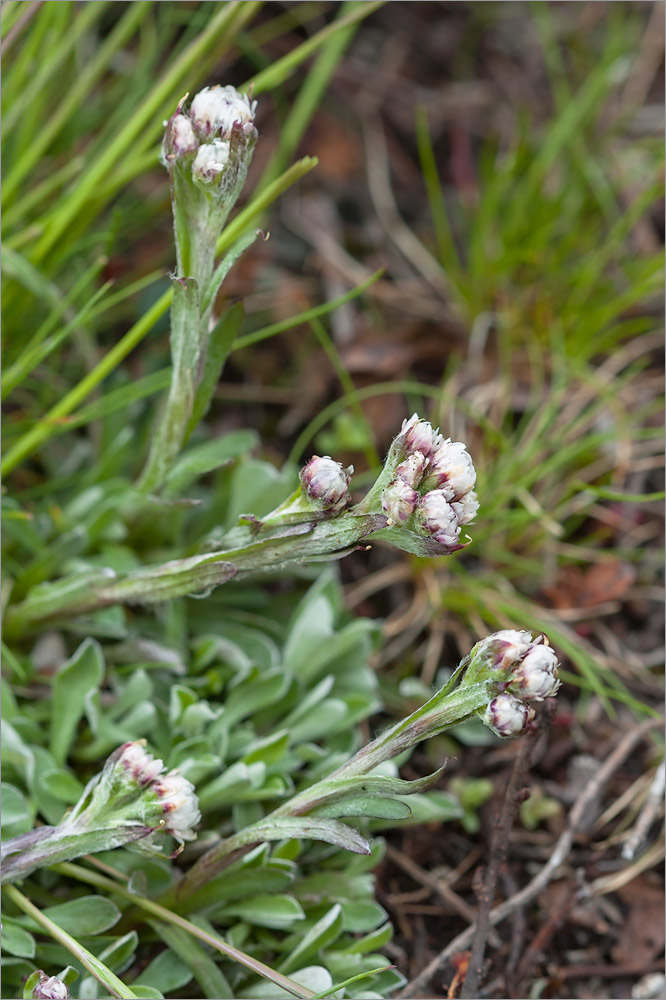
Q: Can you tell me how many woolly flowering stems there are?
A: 4